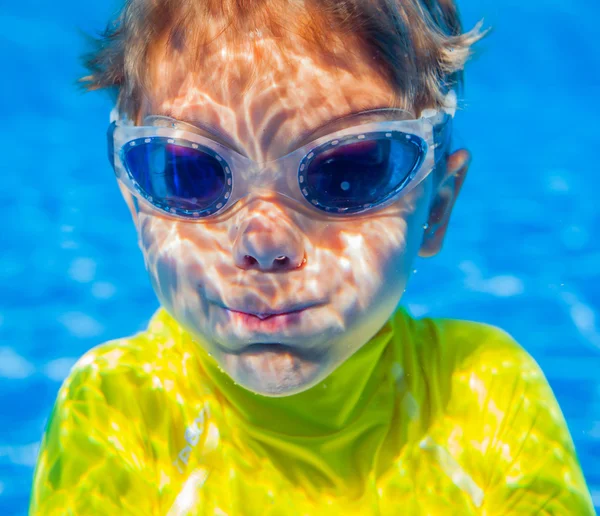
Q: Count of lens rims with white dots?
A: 2